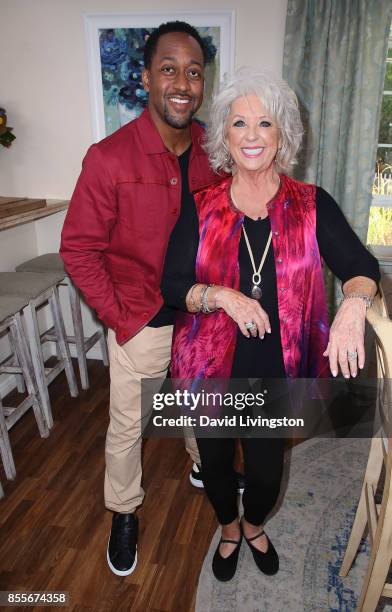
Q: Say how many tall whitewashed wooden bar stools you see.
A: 3